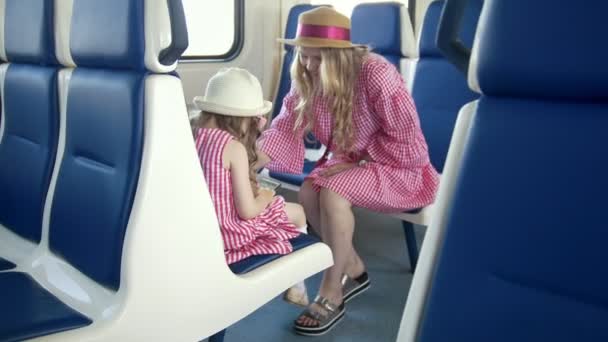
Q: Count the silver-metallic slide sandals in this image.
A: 2